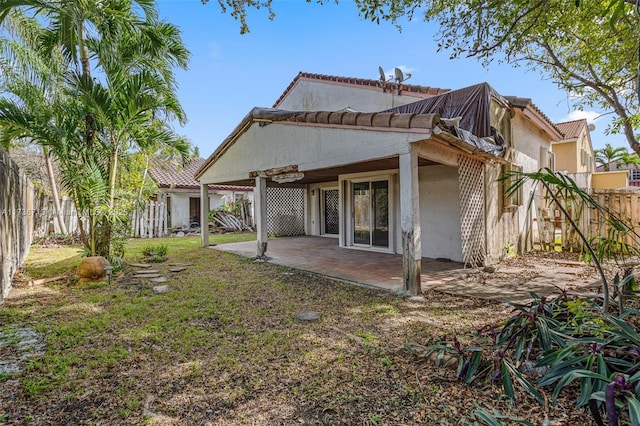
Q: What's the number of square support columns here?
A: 3